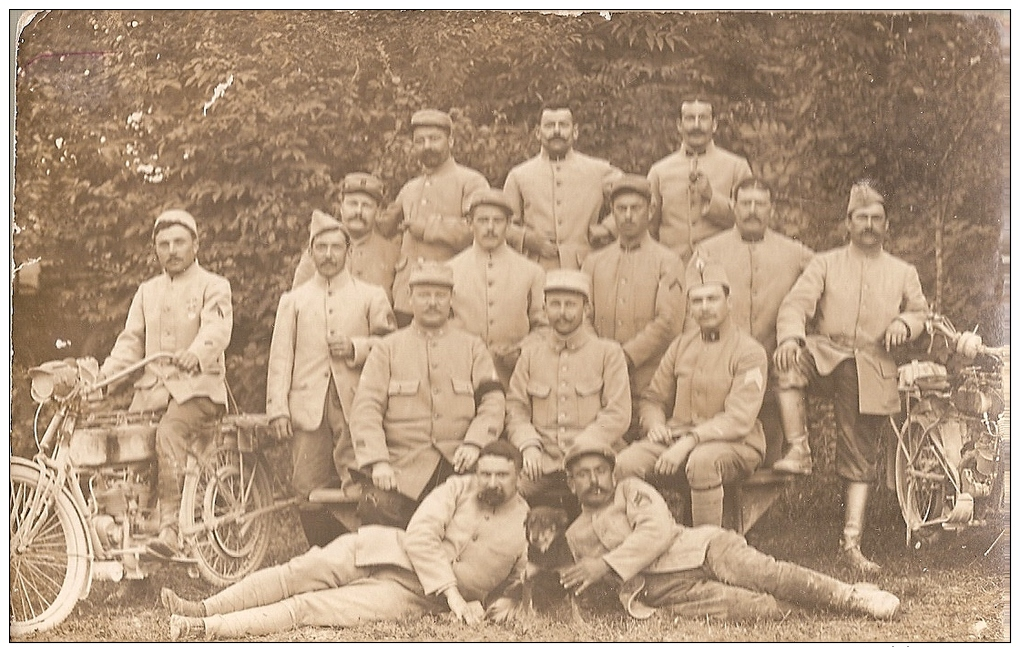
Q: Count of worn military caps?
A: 11